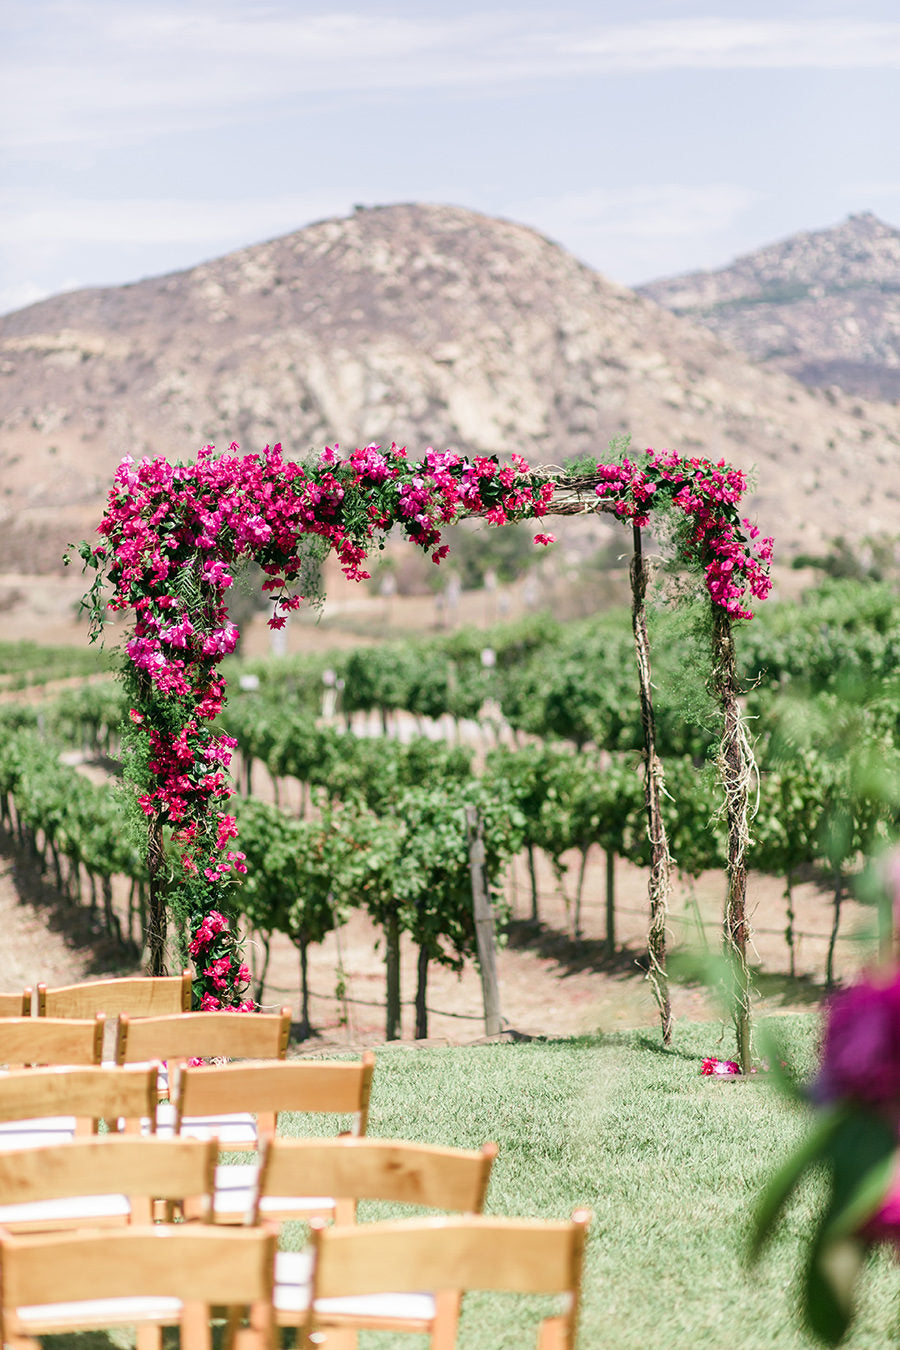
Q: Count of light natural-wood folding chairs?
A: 10